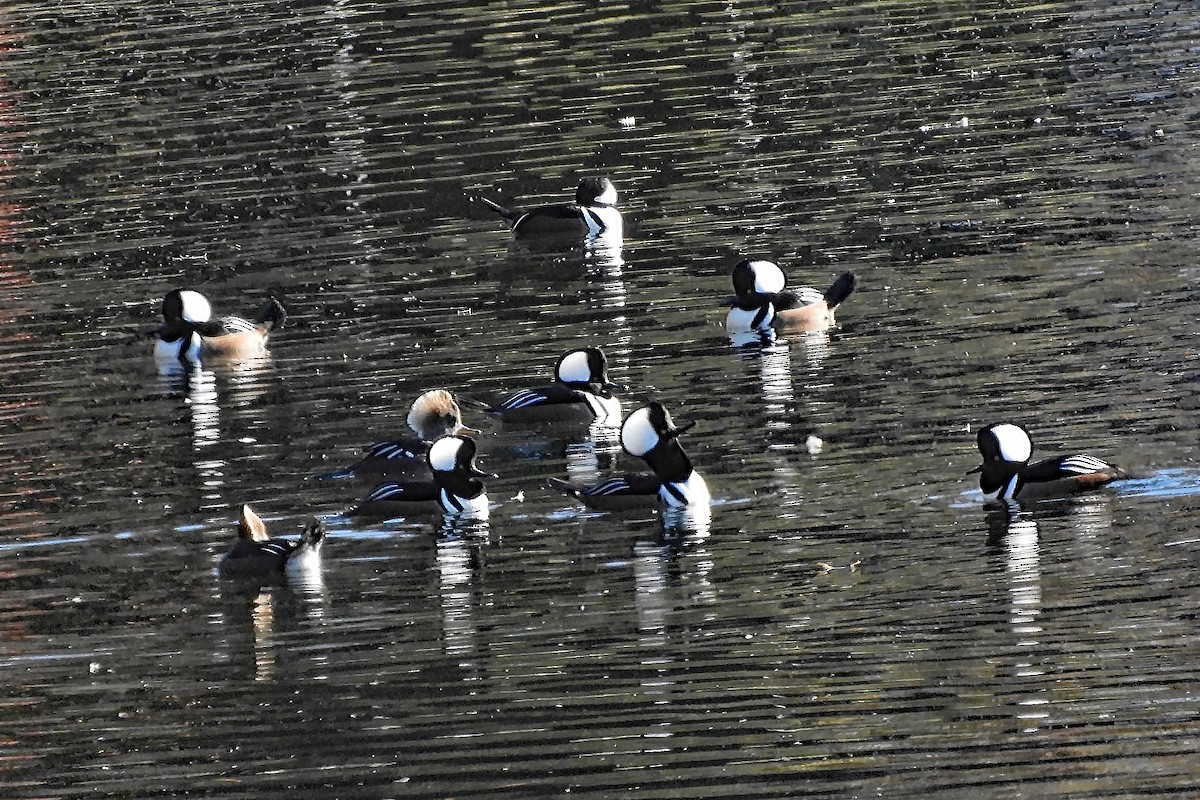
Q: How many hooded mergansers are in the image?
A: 9